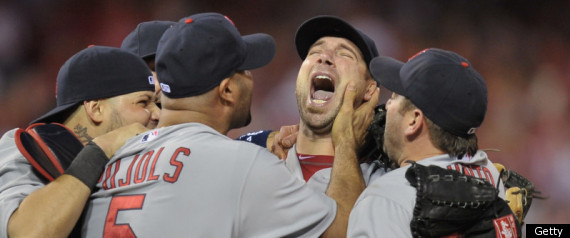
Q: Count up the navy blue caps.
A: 5